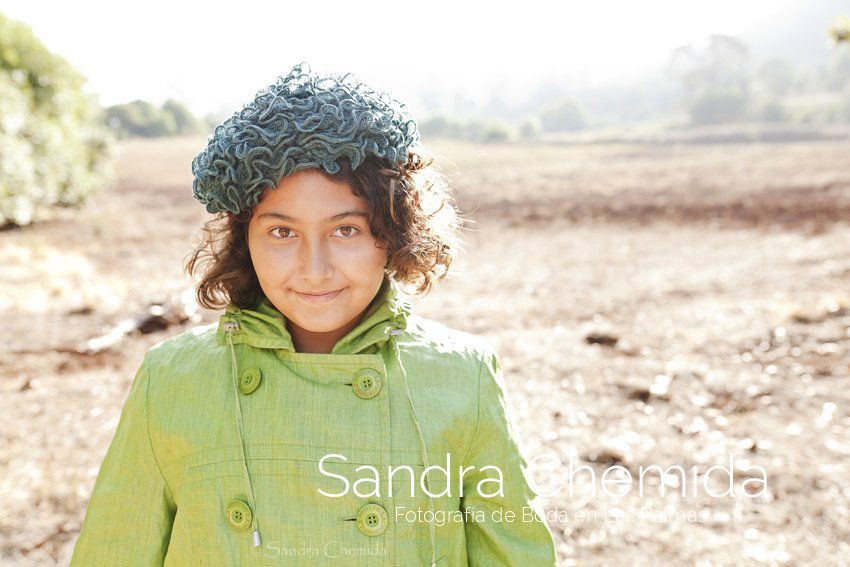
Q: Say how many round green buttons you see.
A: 4